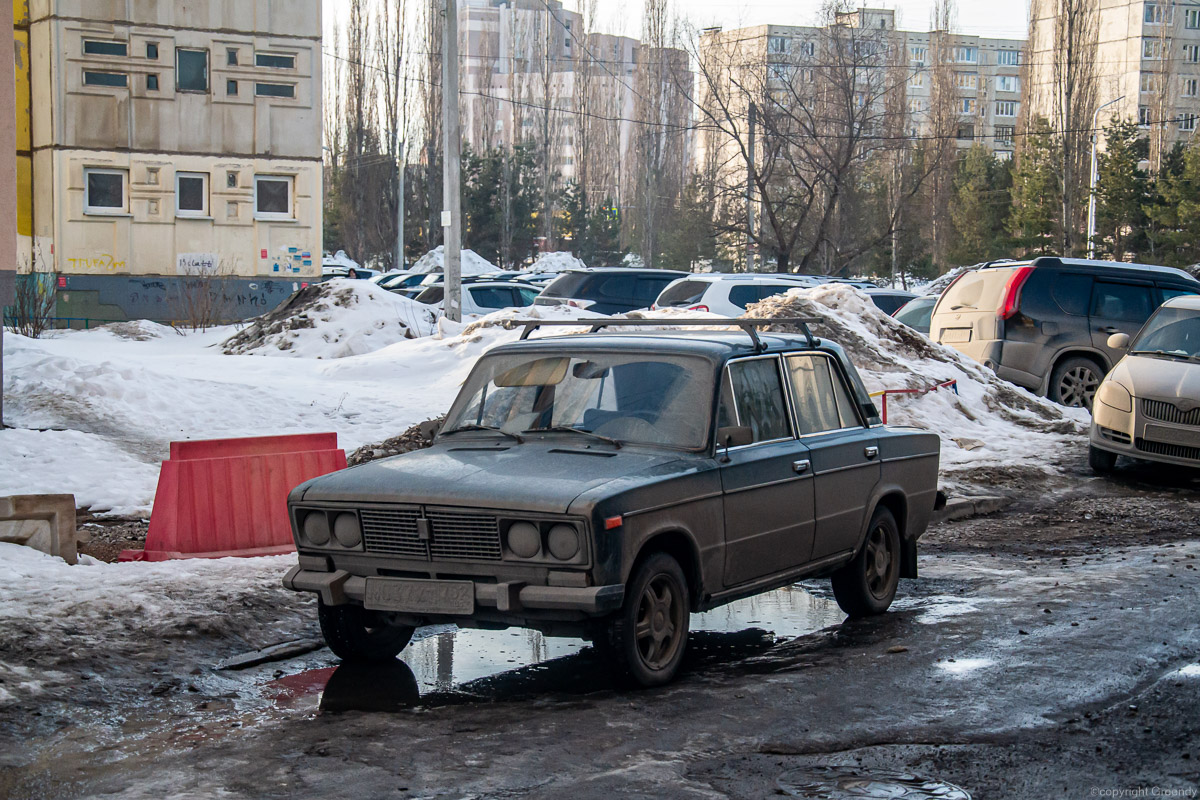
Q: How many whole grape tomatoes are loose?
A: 0